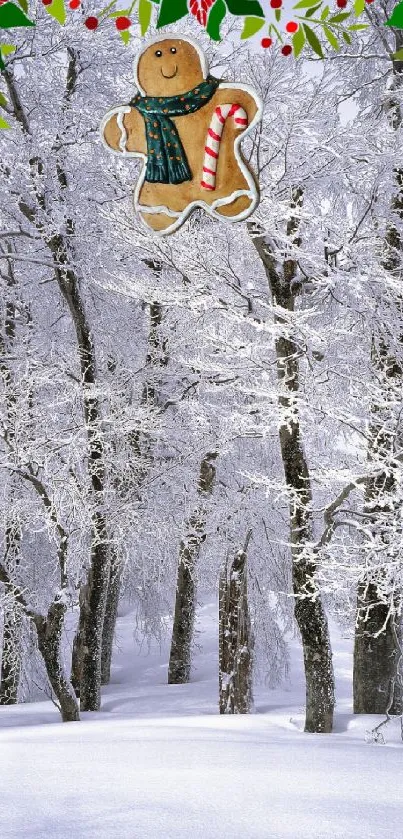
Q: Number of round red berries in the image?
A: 10